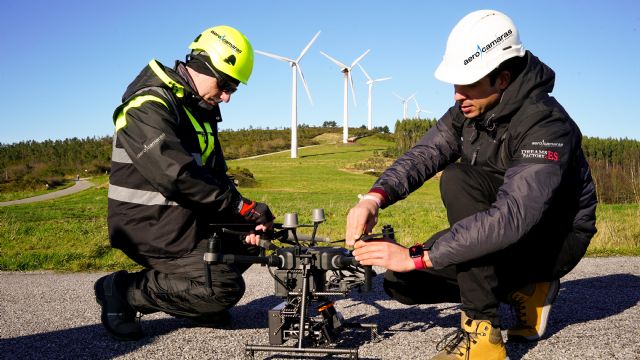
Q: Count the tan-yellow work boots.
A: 2